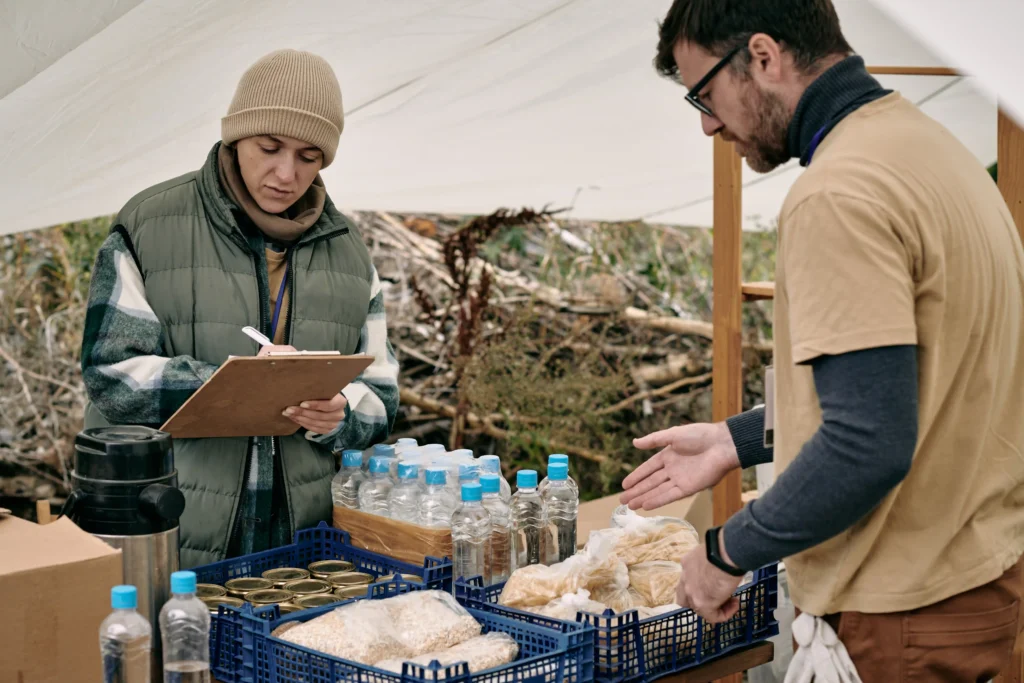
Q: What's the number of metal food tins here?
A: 12